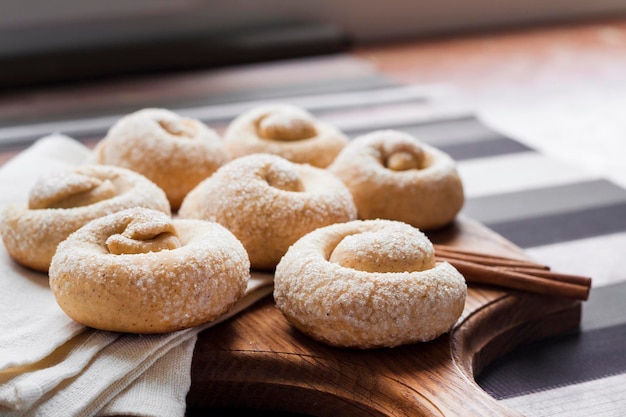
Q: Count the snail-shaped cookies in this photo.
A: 7